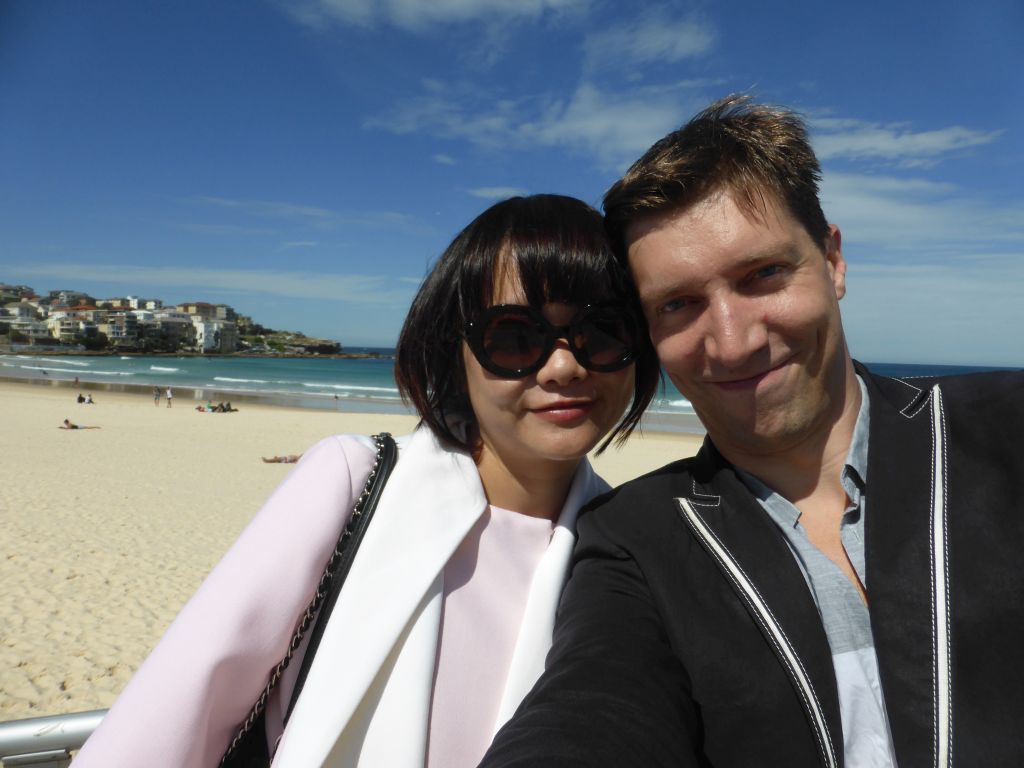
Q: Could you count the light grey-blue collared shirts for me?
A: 1